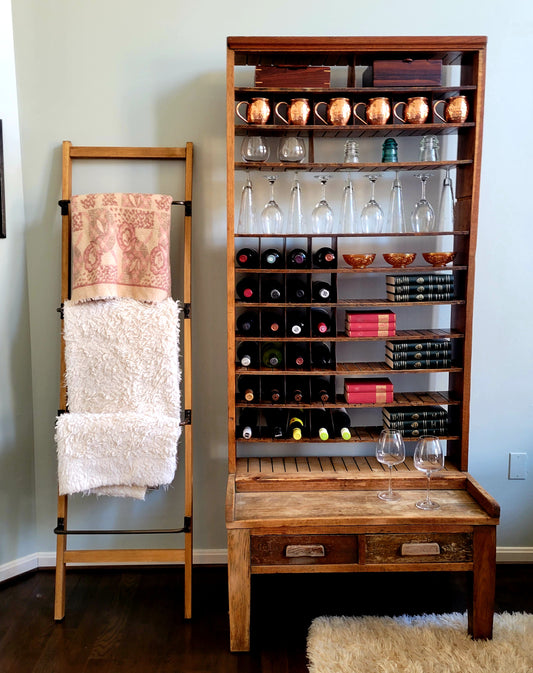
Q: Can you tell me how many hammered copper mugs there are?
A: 6